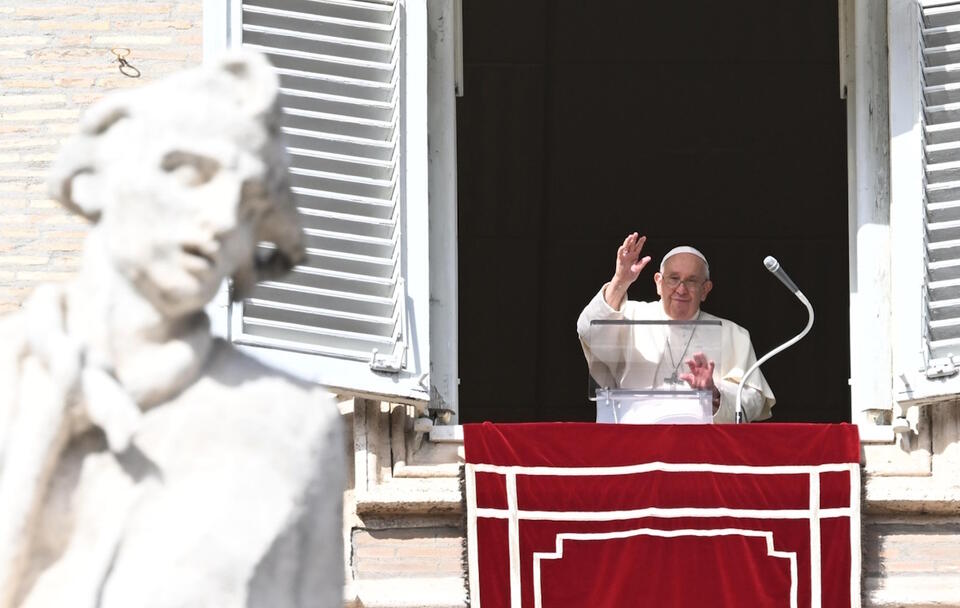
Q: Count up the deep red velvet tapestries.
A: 1